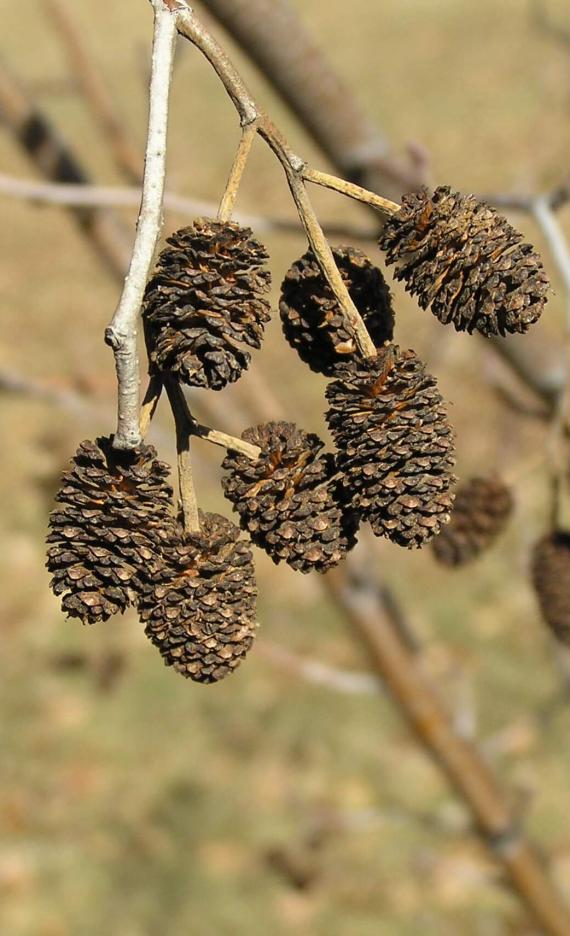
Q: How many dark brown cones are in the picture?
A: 9